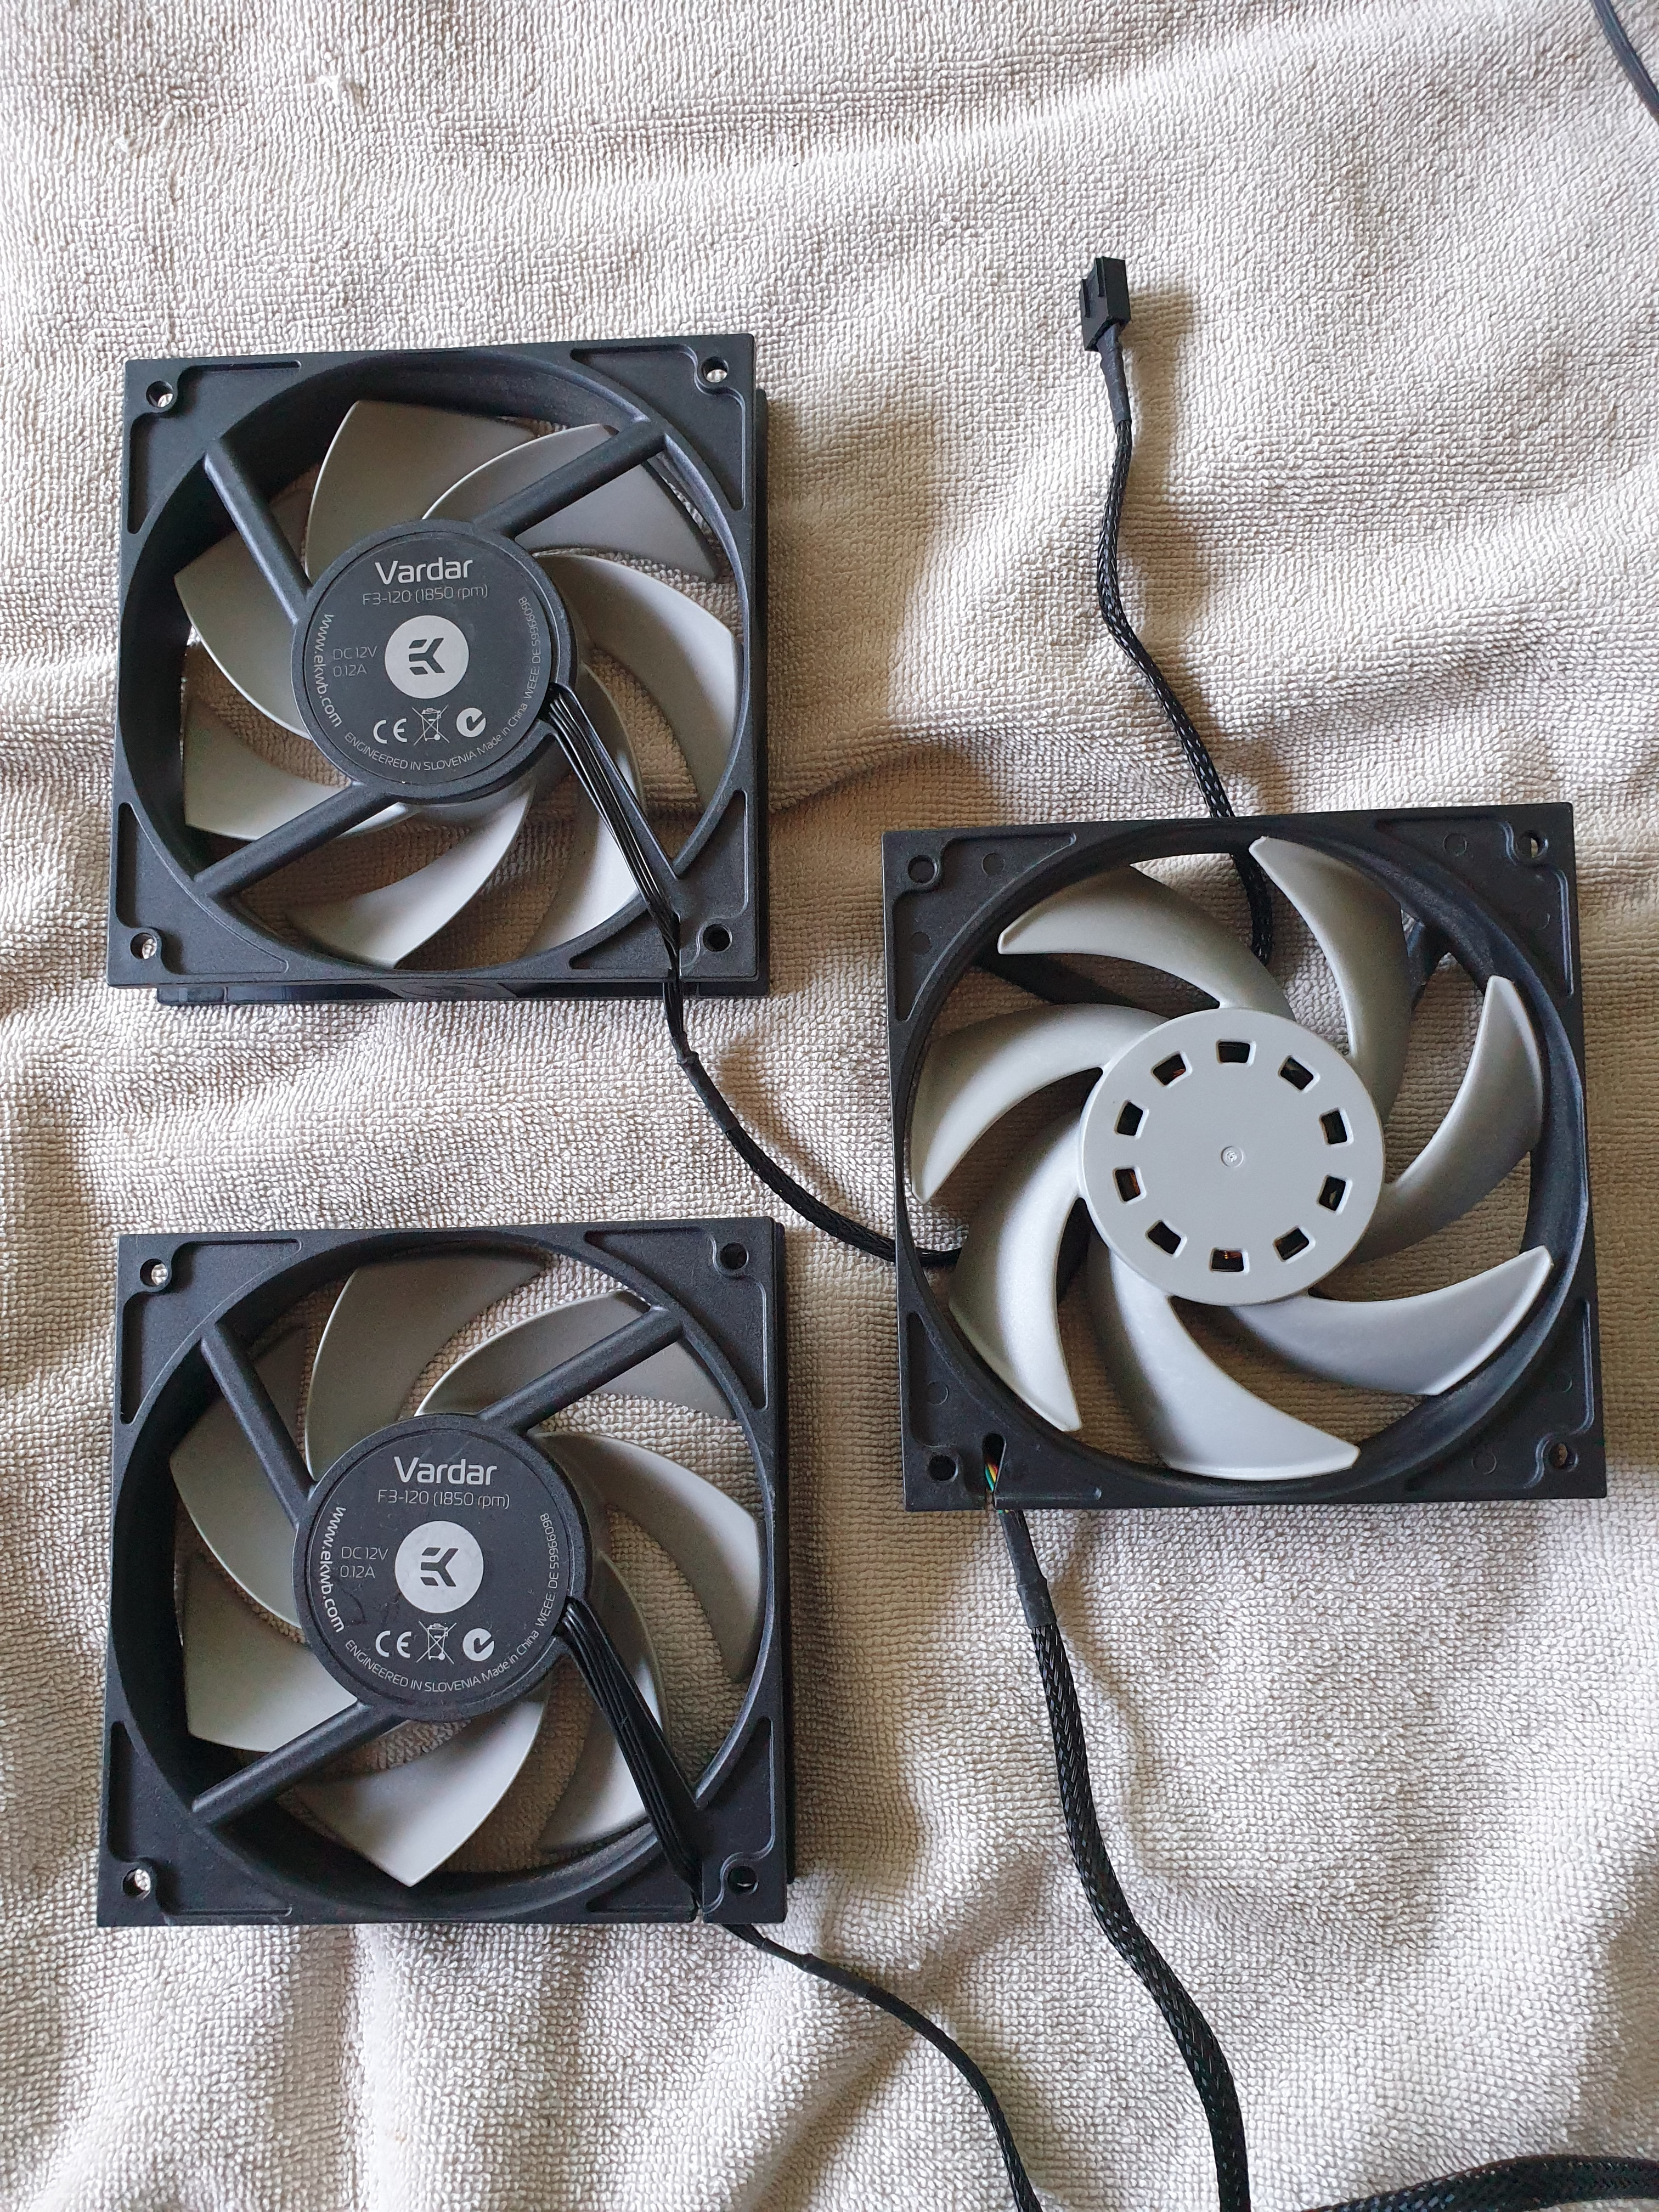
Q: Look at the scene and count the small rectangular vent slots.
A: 10